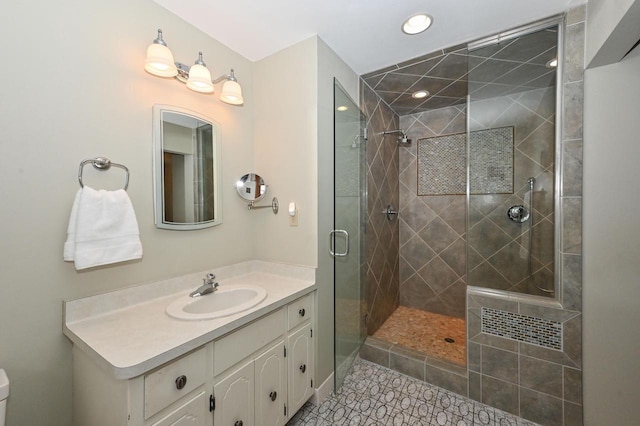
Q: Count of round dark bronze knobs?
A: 5